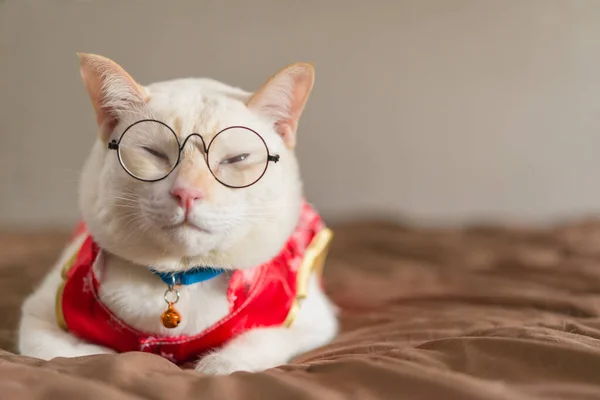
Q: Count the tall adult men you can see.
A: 0